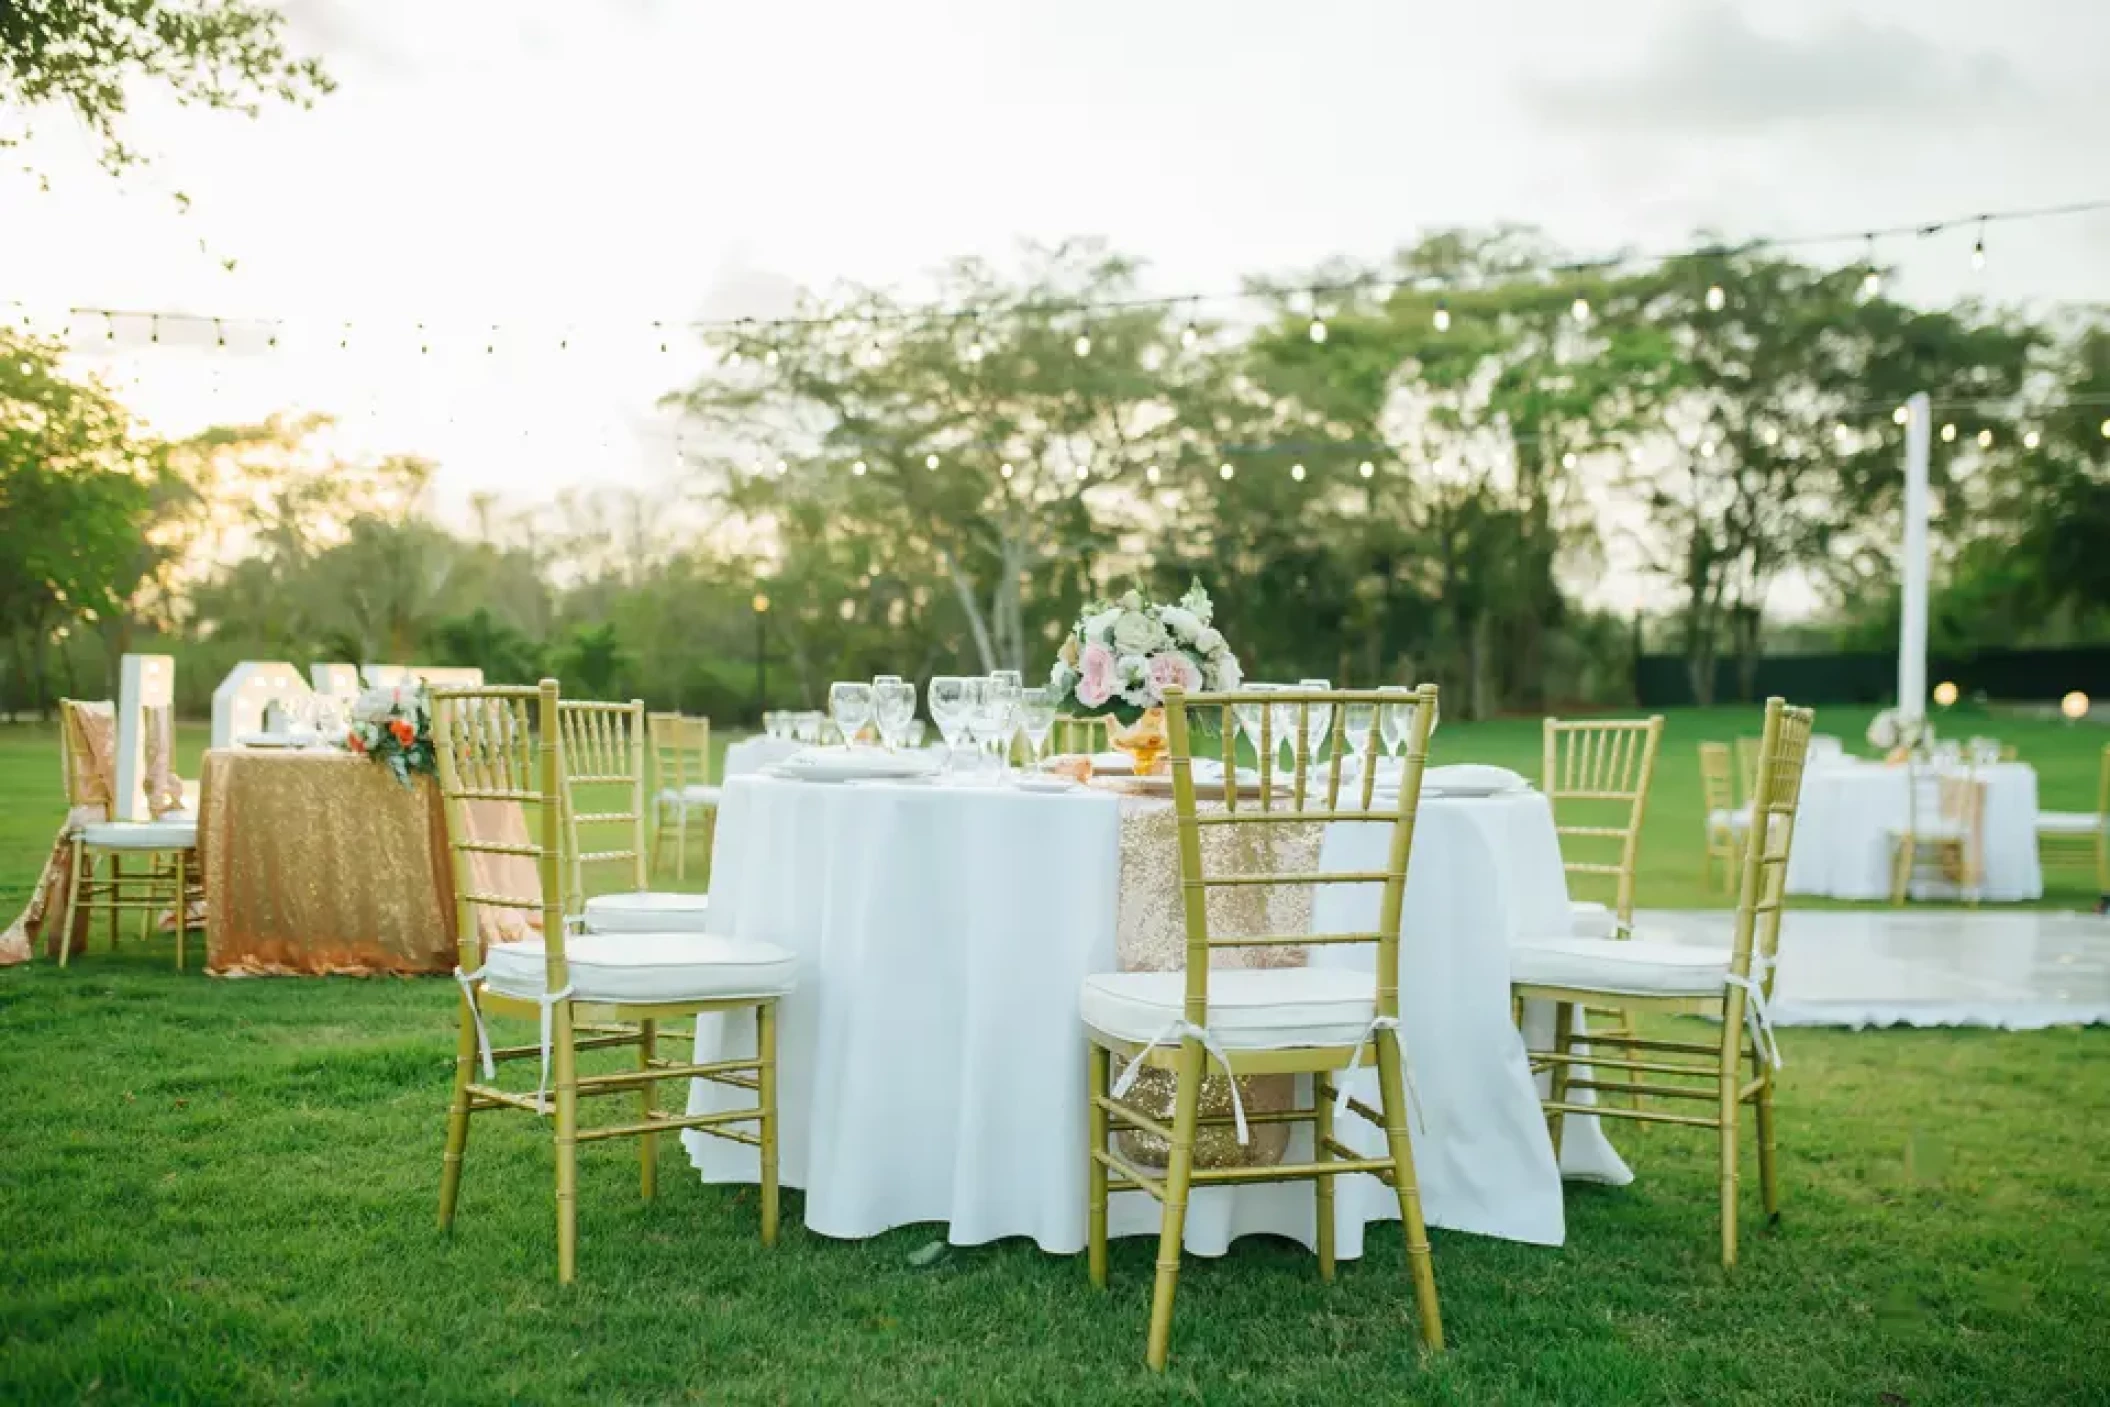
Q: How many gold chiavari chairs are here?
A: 14